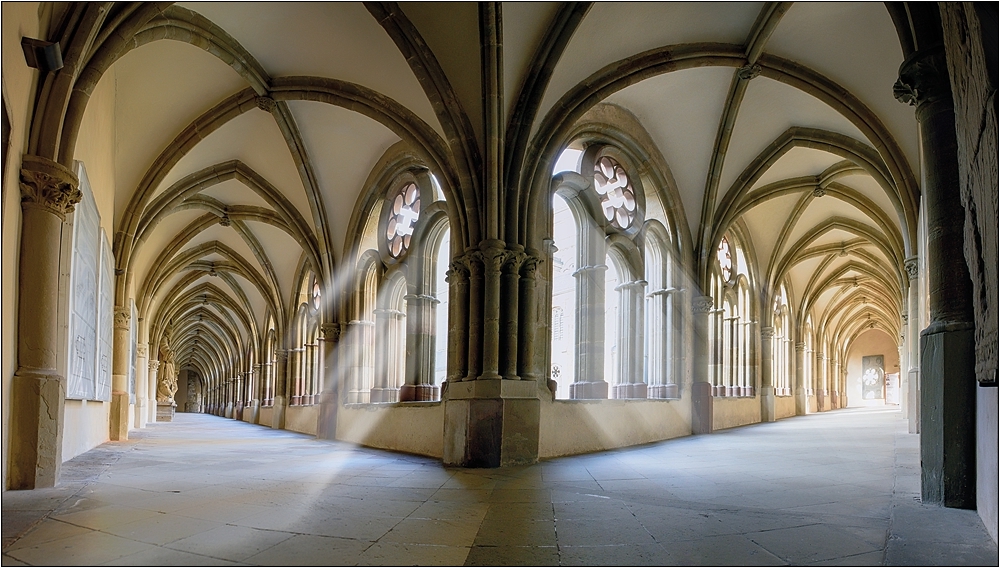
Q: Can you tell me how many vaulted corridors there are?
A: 2